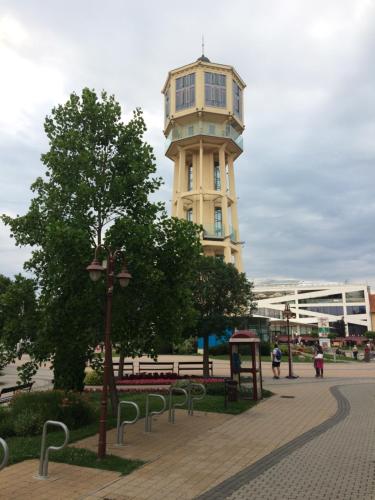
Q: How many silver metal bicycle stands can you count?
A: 6